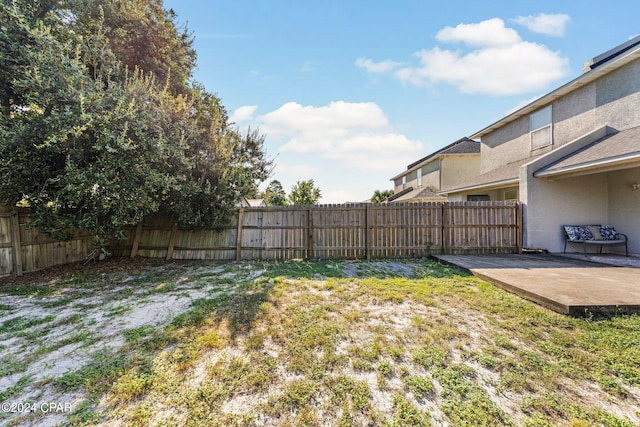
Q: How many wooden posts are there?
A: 8